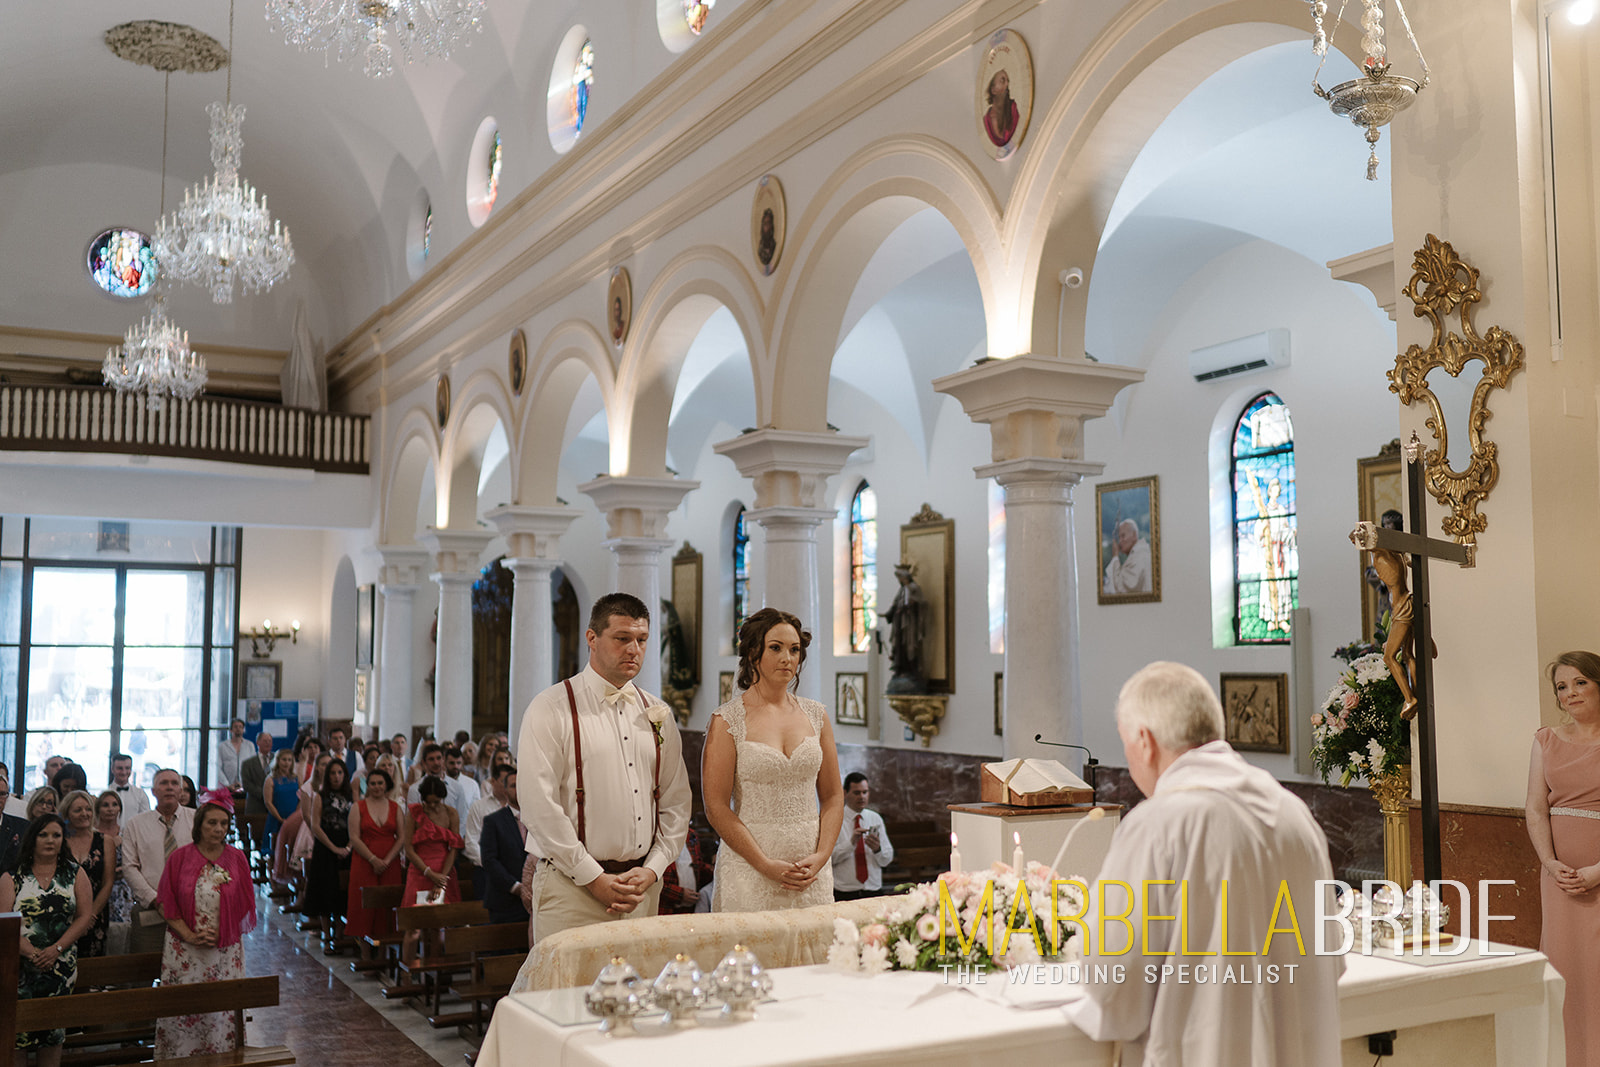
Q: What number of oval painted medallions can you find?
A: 5